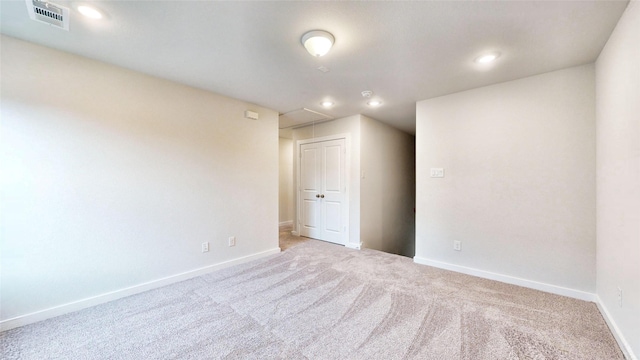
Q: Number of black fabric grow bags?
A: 0